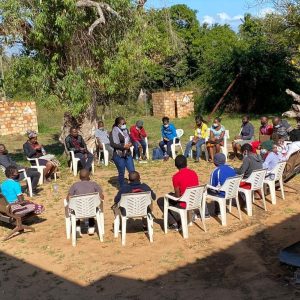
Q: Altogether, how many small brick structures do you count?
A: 2